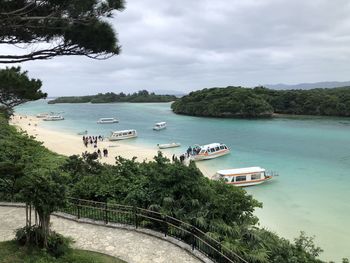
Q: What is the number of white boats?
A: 8